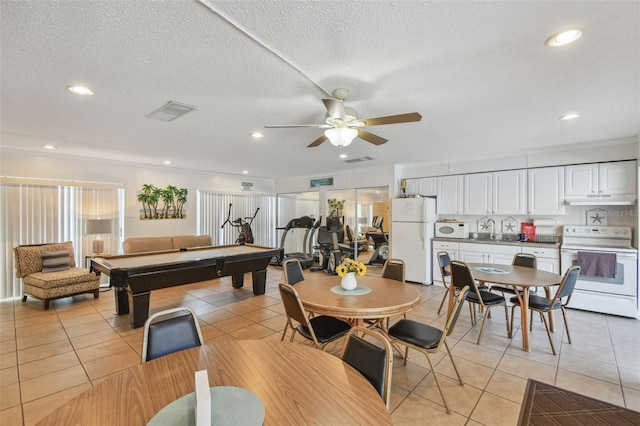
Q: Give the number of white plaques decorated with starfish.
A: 3